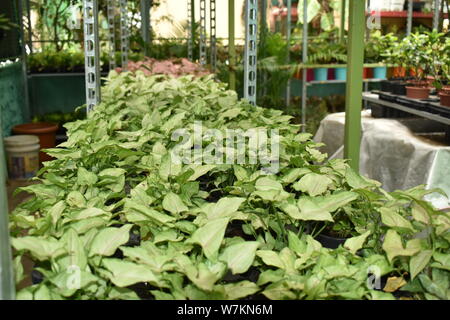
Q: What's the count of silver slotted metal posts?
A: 7